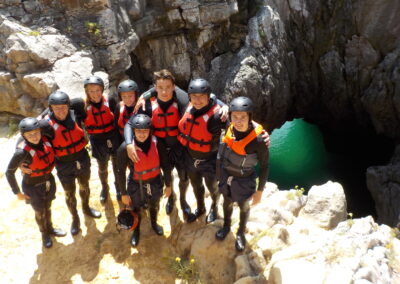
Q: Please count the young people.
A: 8